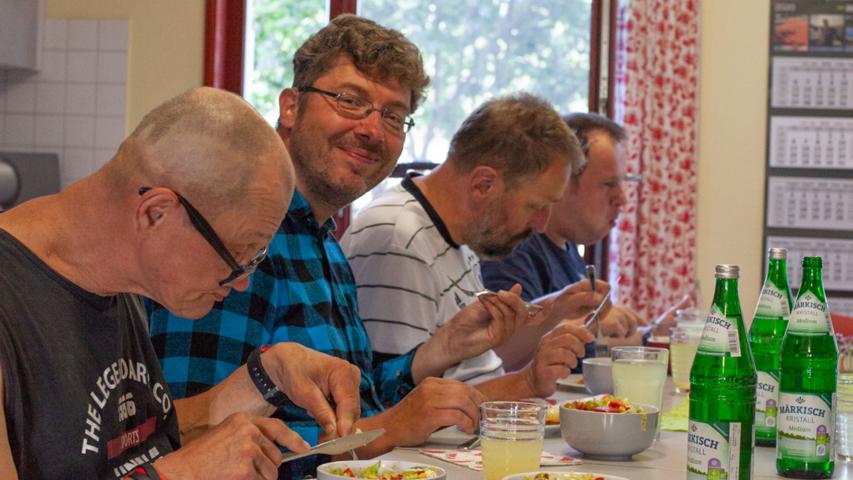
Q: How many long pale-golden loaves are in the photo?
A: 0